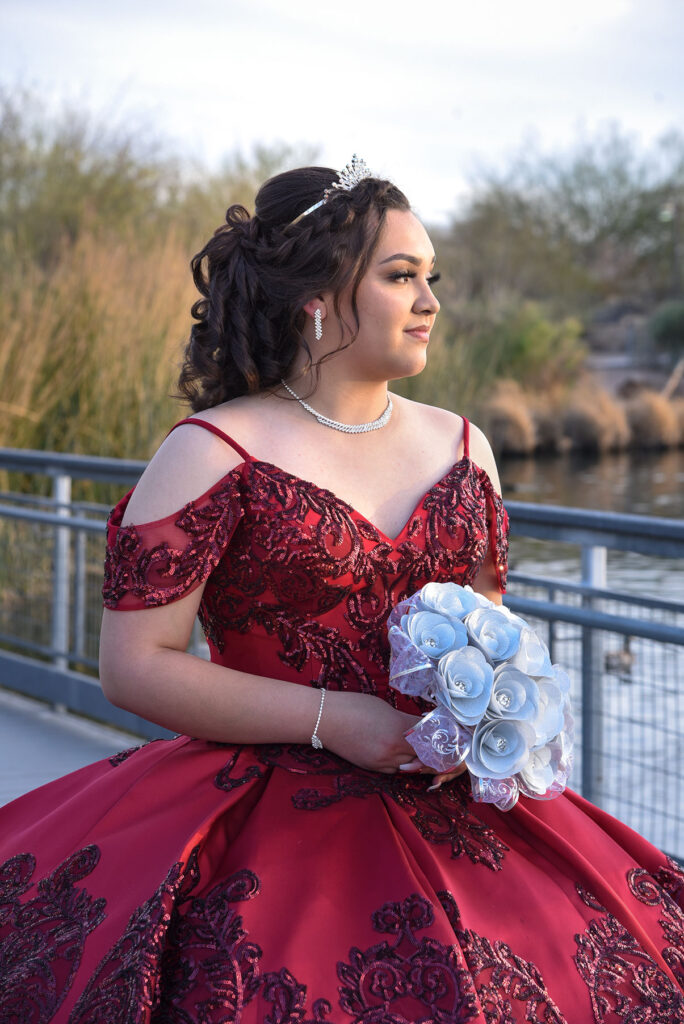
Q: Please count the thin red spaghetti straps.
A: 2